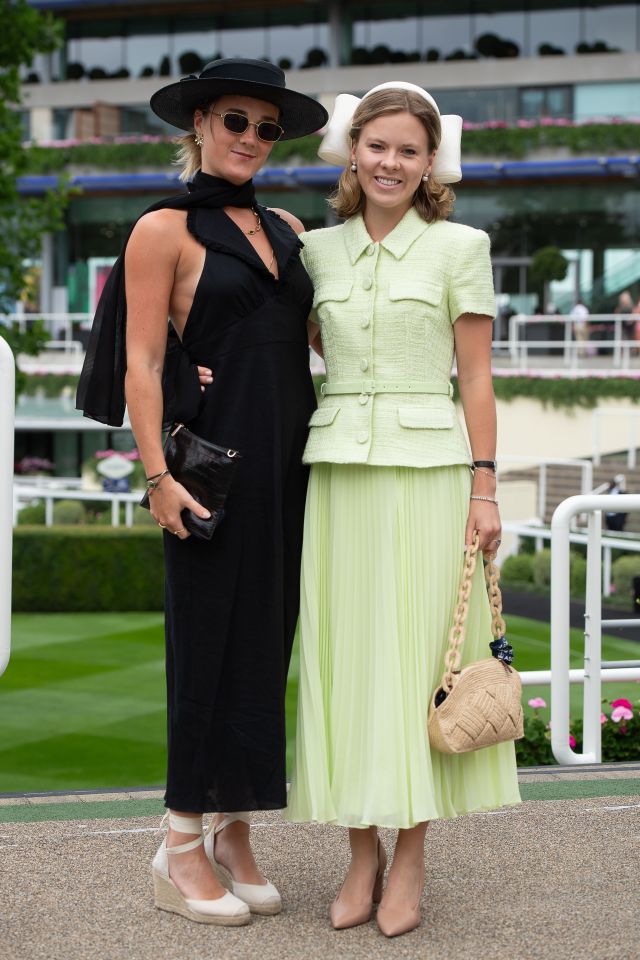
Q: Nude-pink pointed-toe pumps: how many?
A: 2